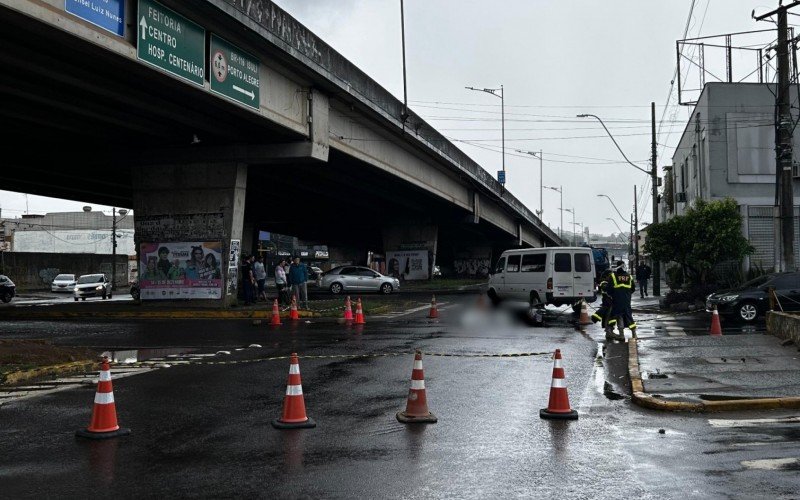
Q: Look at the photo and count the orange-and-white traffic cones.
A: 11